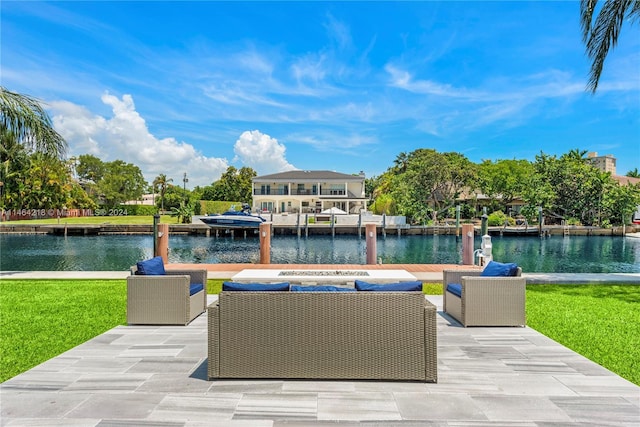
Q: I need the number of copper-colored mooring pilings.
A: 4